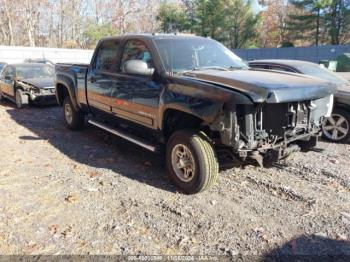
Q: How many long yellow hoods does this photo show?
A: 0